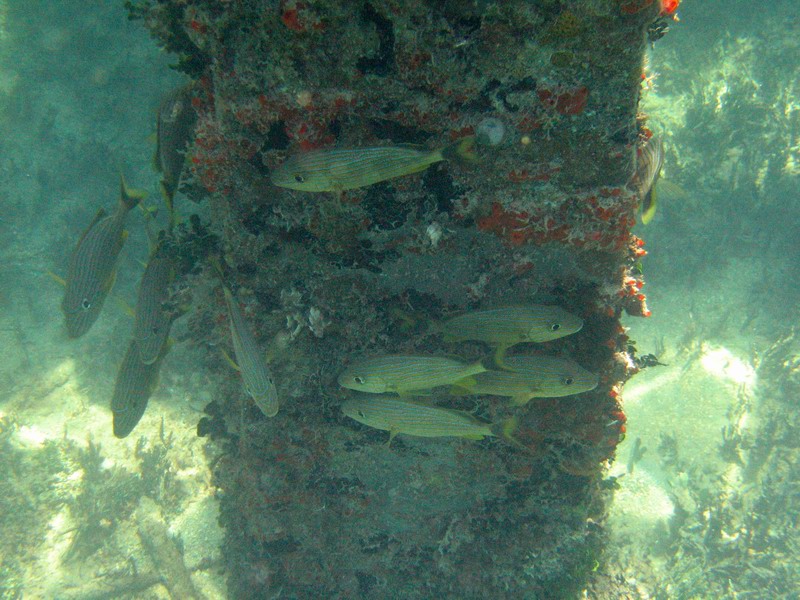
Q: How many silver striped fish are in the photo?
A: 11